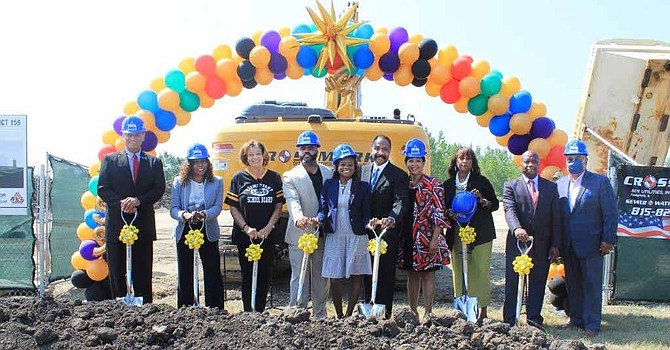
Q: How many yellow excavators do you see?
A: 1